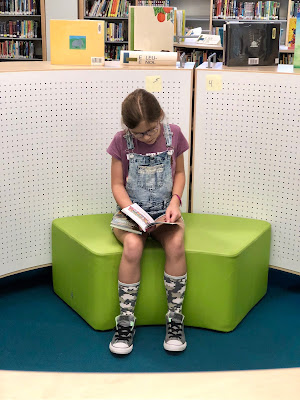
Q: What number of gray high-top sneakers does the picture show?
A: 2